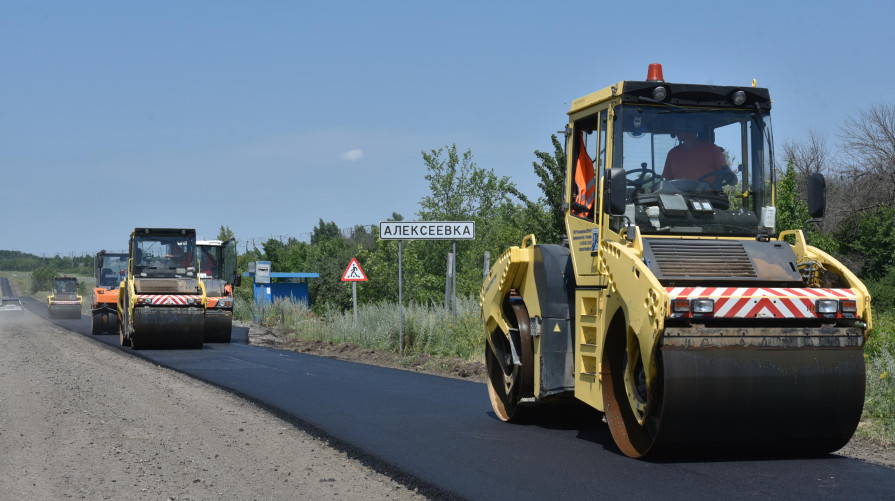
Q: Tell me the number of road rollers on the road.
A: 5